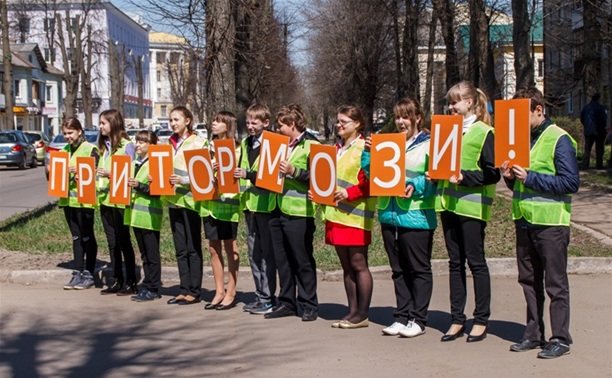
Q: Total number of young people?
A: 11